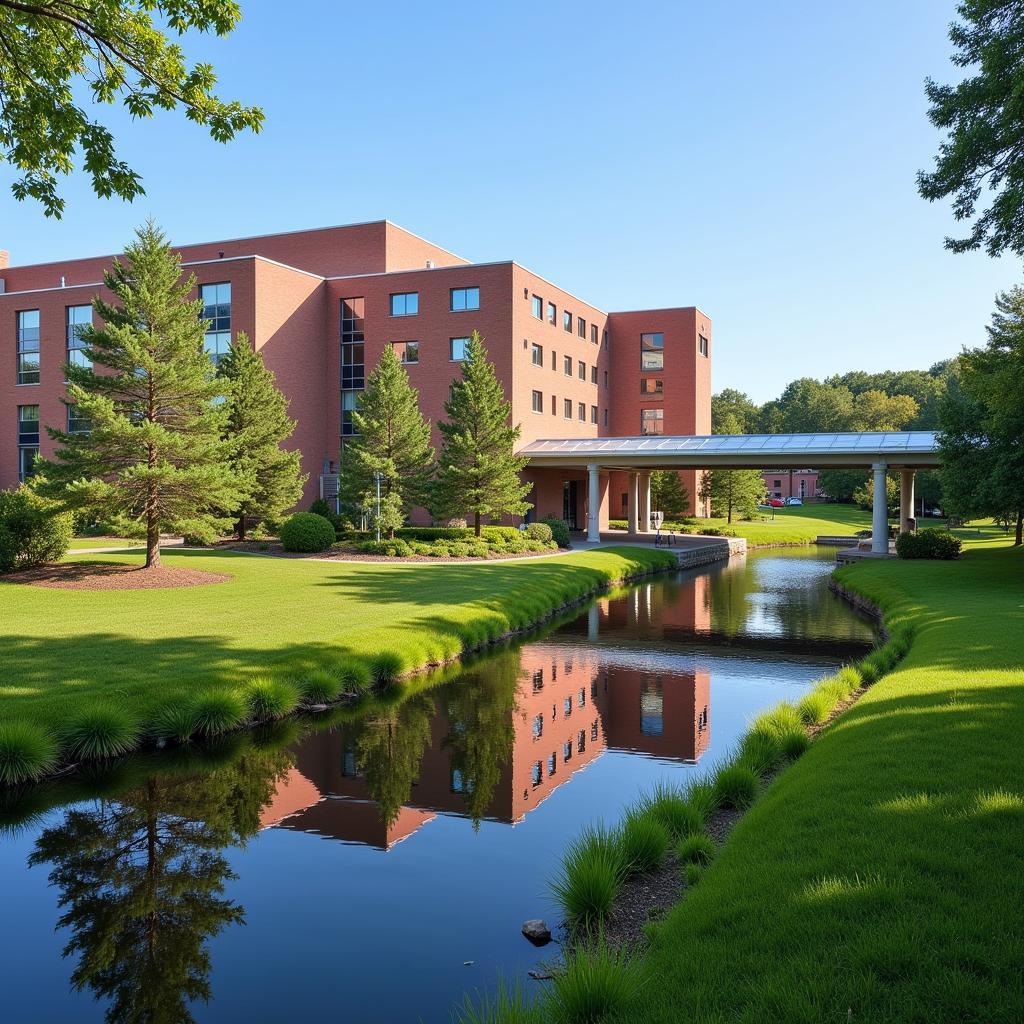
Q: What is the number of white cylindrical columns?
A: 5